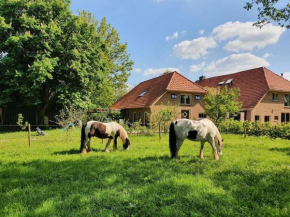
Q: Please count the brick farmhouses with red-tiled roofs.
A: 2